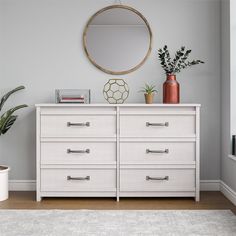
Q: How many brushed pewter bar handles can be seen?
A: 6